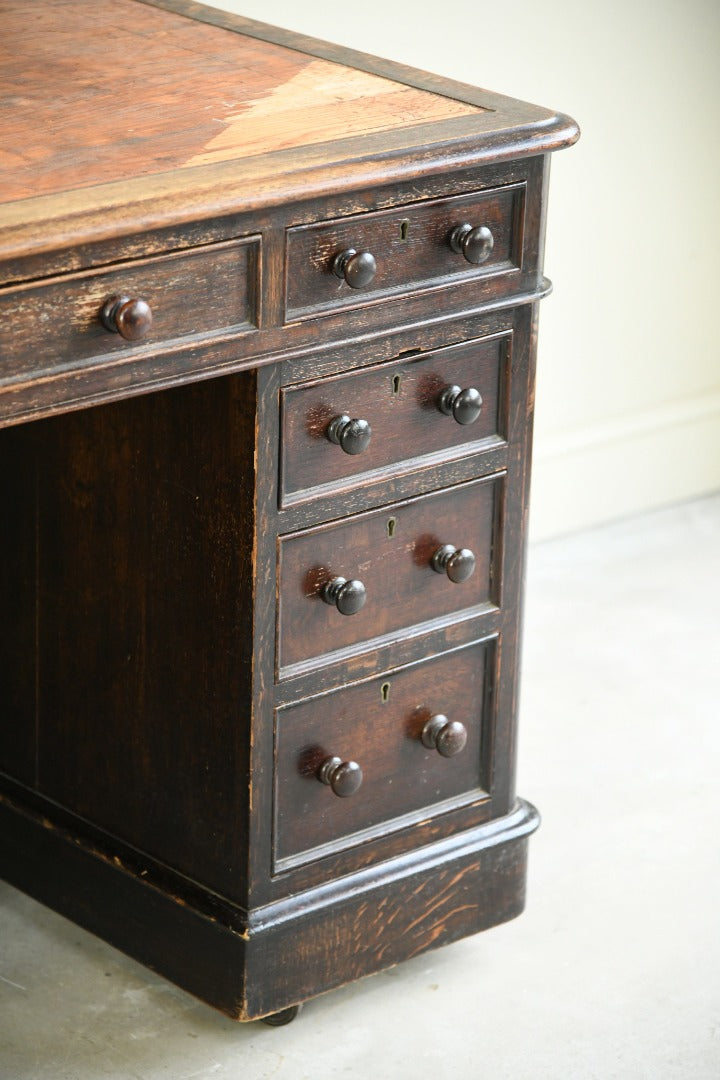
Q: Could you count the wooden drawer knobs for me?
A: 9